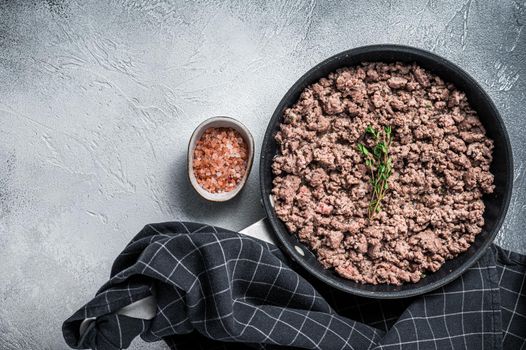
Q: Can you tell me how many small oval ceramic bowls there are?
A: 1